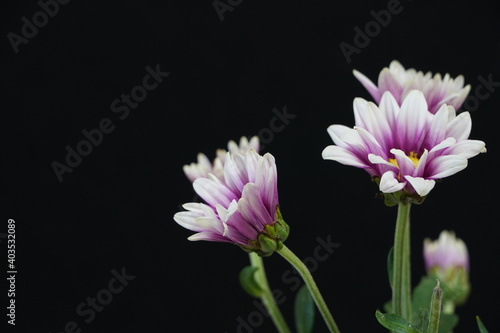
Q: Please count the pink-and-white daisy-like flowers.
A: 5